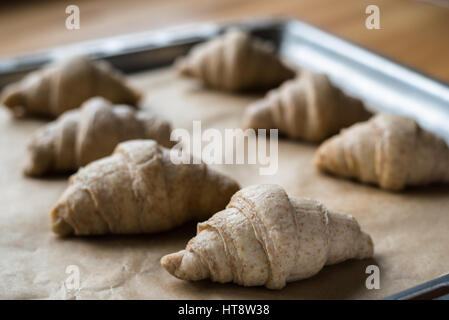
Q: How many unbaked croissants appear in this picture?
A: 7